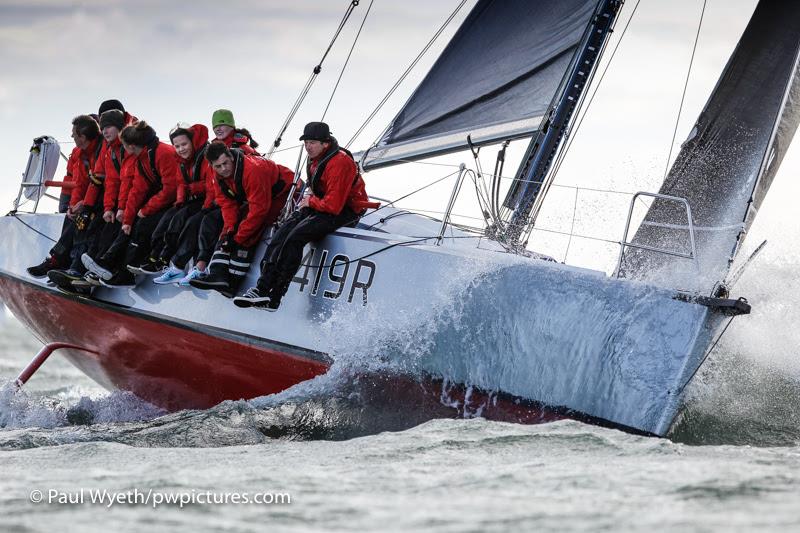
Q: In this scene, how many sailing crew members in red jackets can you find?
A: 8